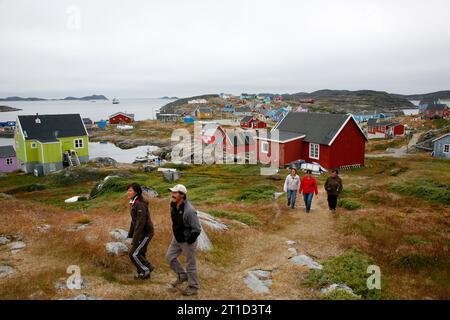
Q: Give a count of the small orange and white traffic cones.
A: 0